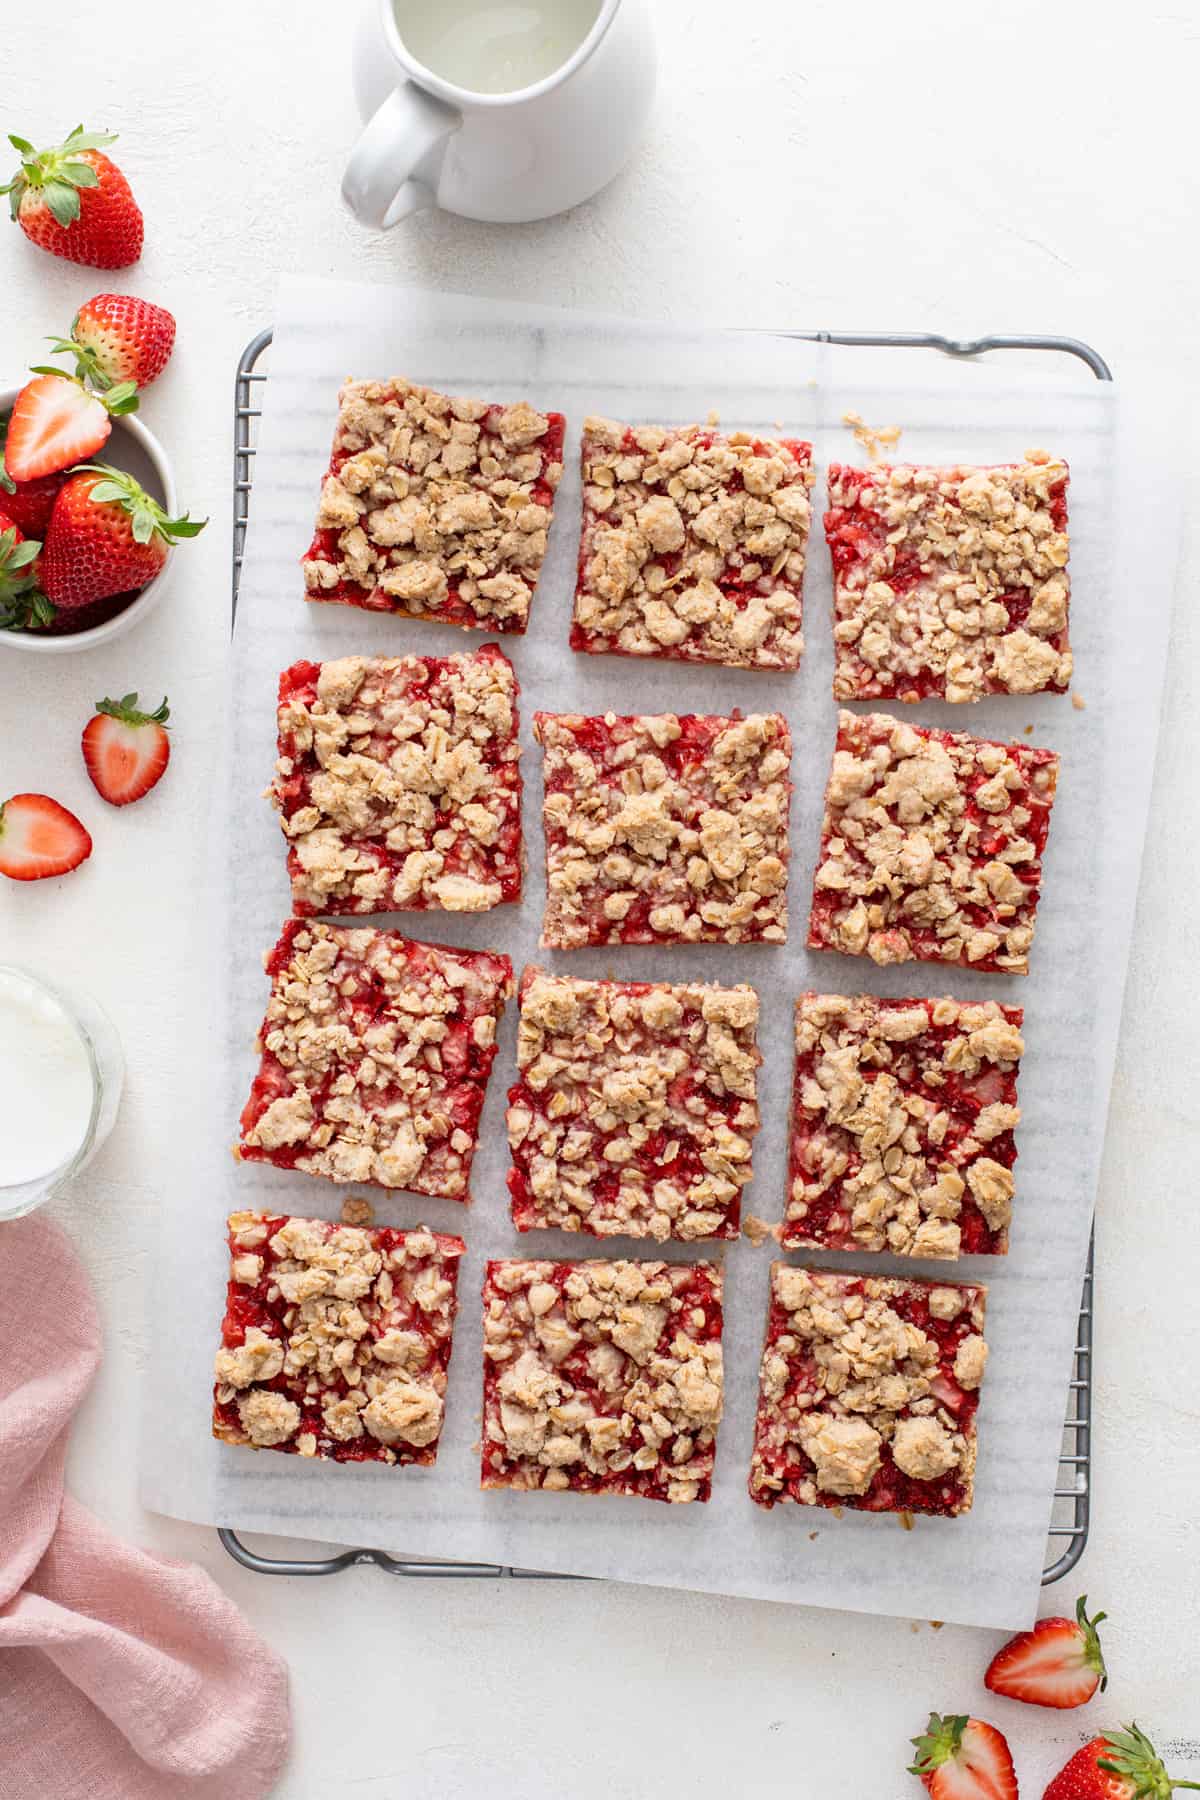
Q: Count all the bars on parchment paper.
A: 12